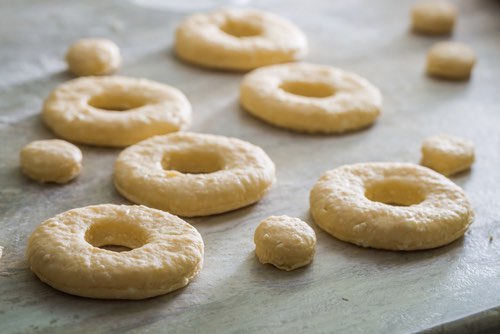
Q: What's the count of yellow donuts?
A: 6